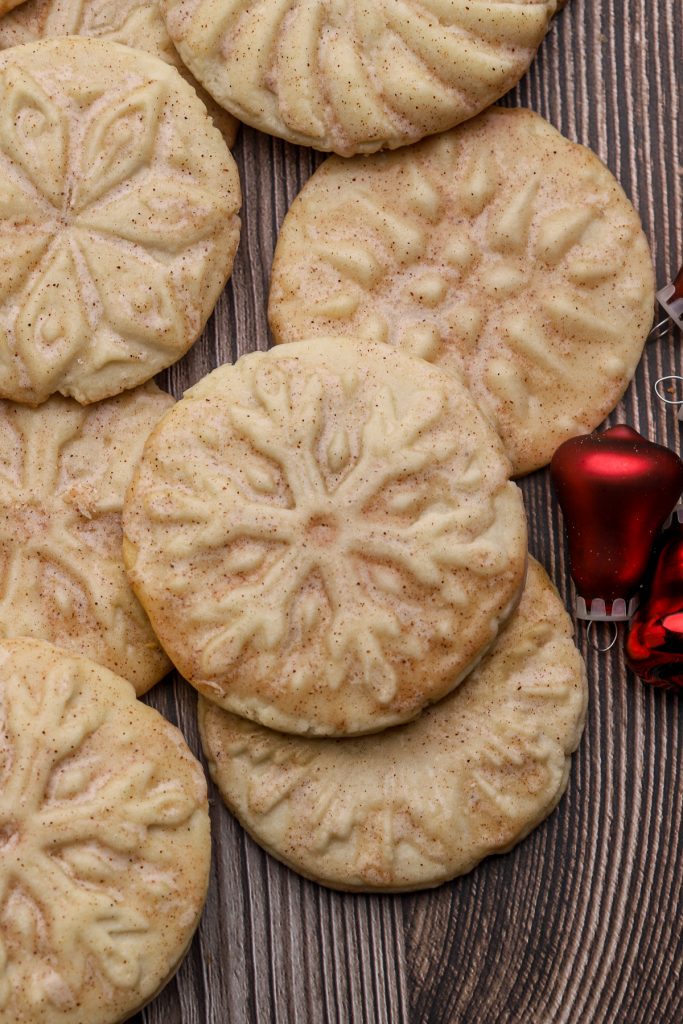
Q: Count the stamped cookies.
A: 8